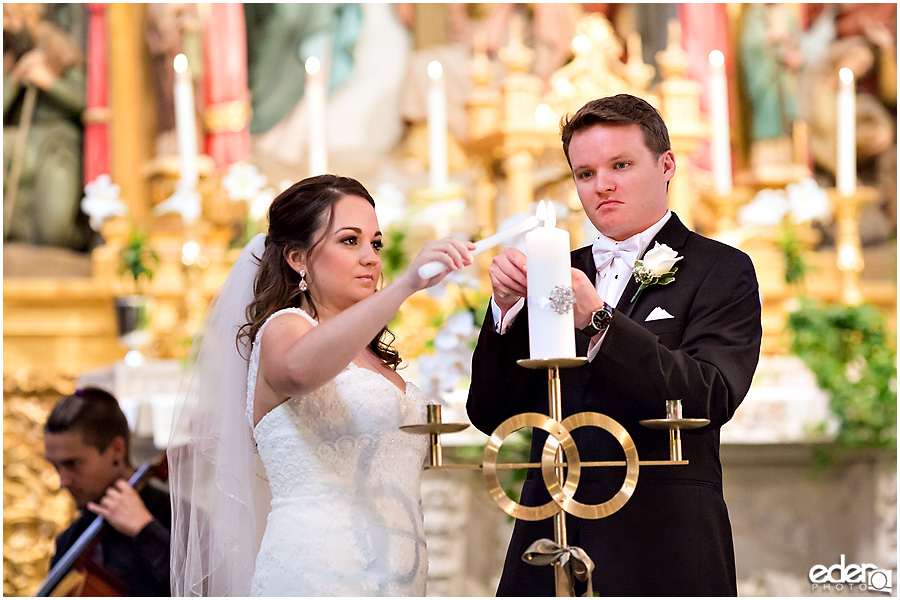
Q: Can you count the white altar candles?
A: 5